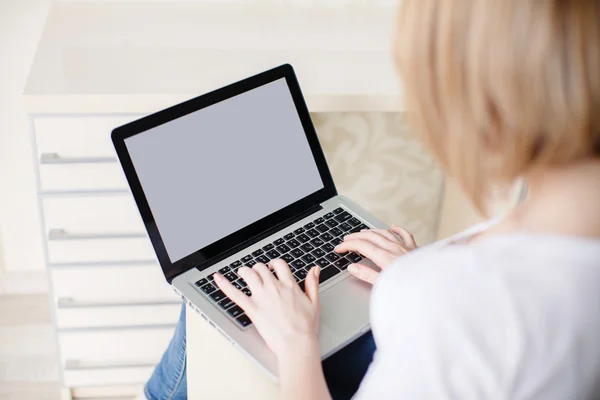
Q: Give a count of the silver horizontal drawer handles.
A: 4